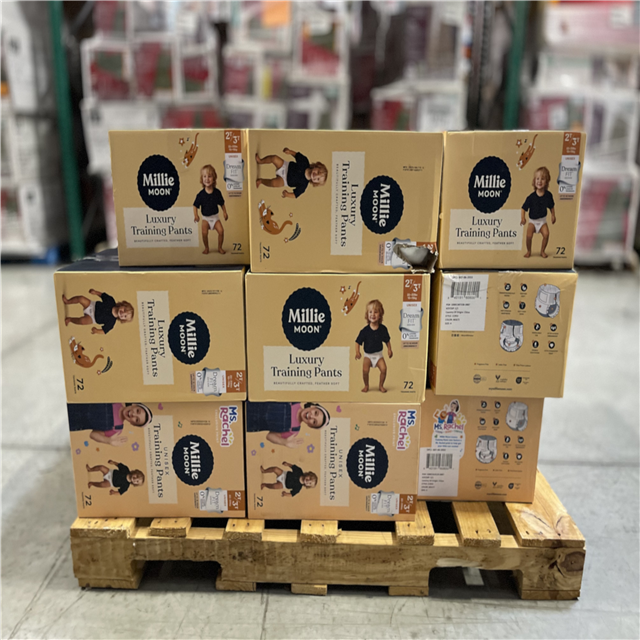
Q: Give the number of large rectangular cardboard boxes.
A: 9